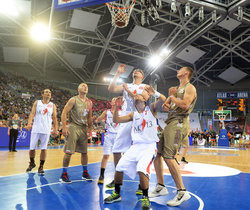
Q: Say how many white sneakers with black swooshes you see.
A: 2